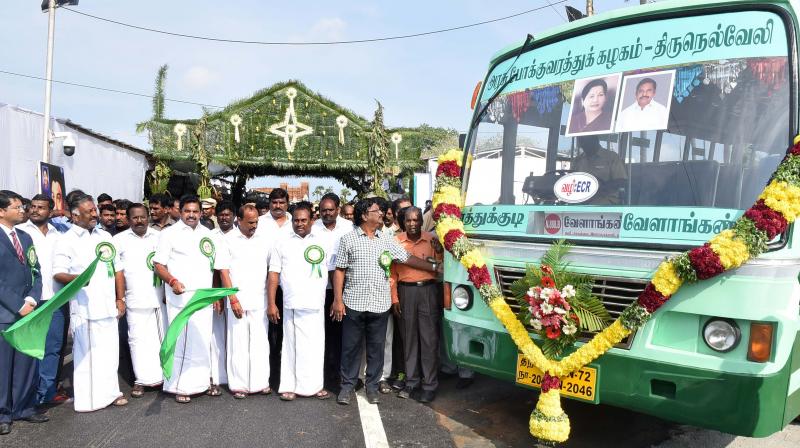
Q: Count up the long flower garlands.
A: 1